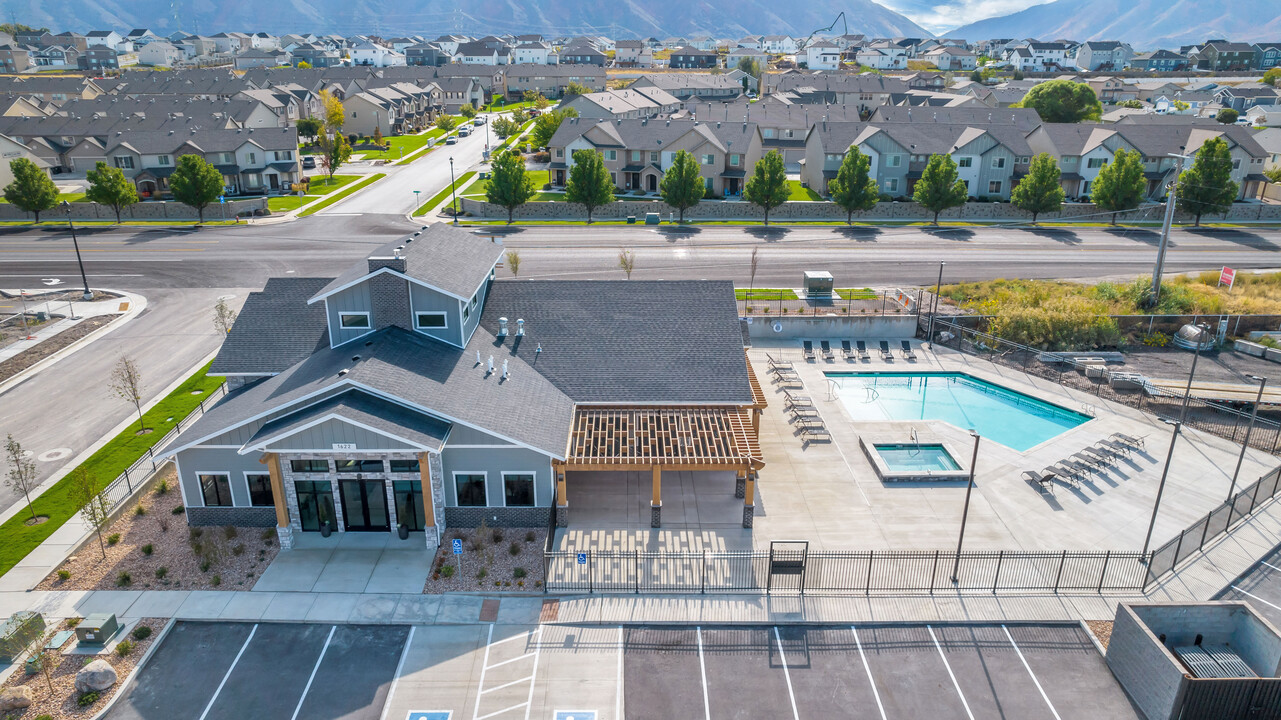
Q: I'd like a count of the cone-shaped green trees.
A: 12